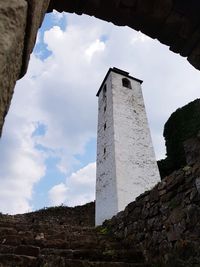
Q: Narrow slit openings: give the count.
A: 3